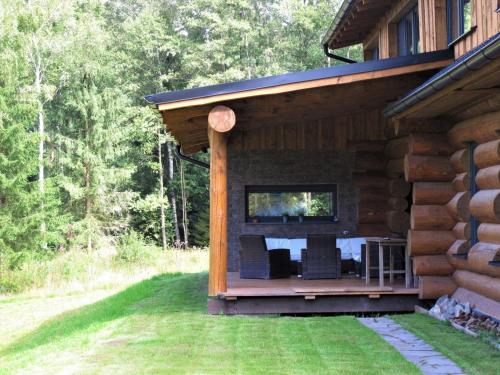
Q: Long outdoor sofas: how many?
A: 1